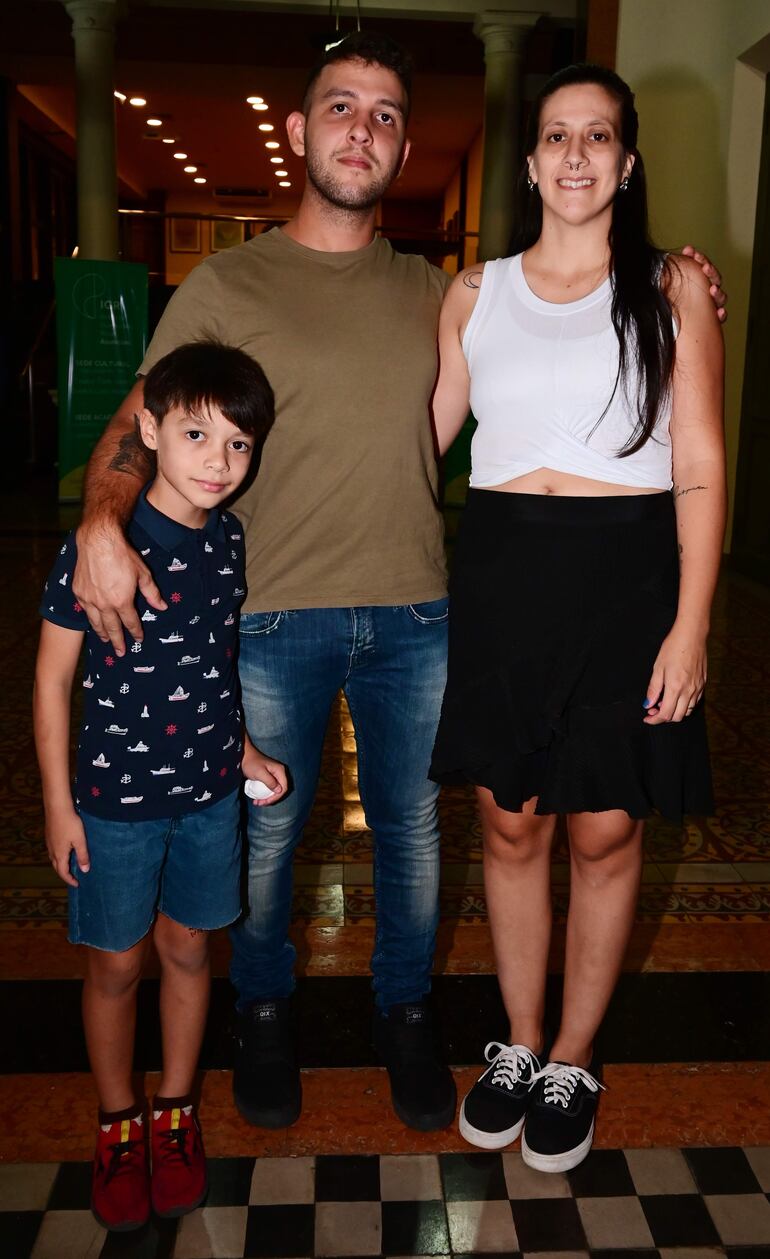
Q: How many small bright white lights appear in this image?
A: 14